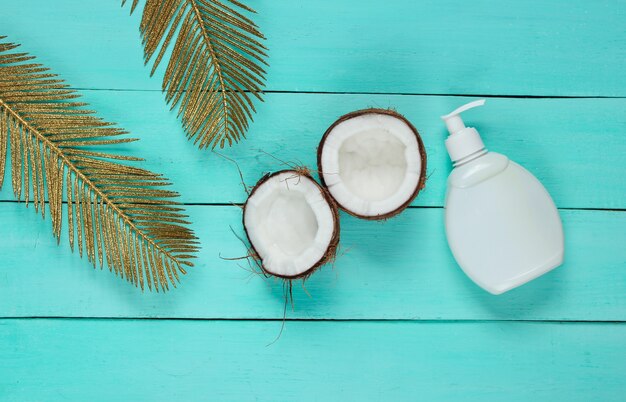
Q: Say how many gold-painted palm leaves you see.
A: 2